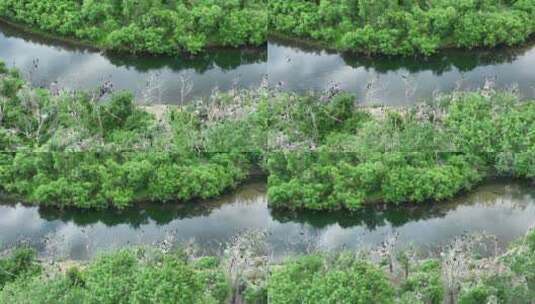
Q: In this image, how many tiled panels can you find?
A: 4